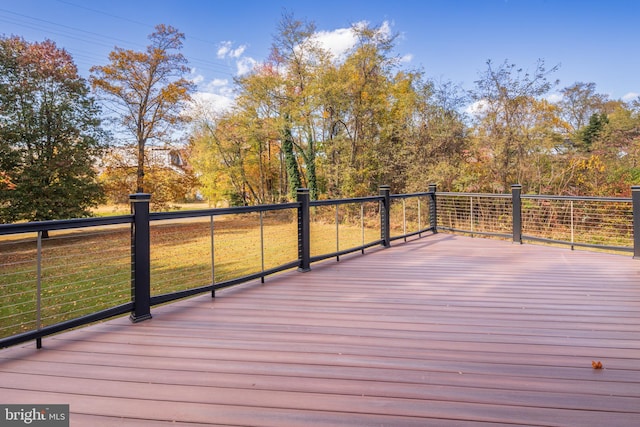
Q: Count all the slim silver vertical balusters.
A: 9